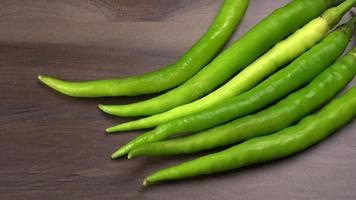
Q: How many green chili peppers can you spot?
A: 6